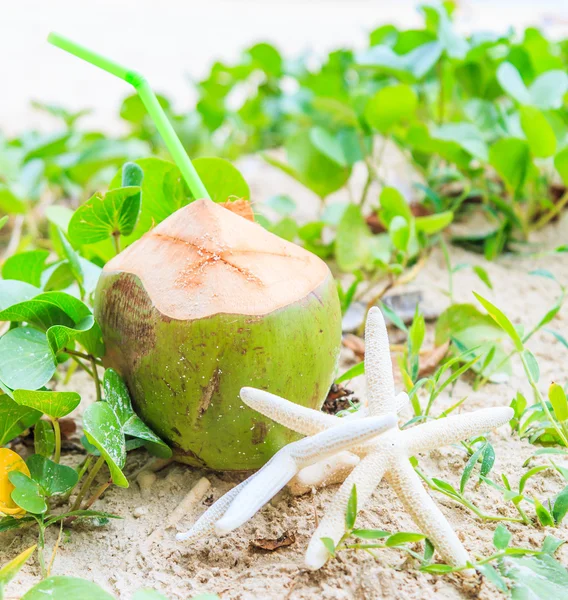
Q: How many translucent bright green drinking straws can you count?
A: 1